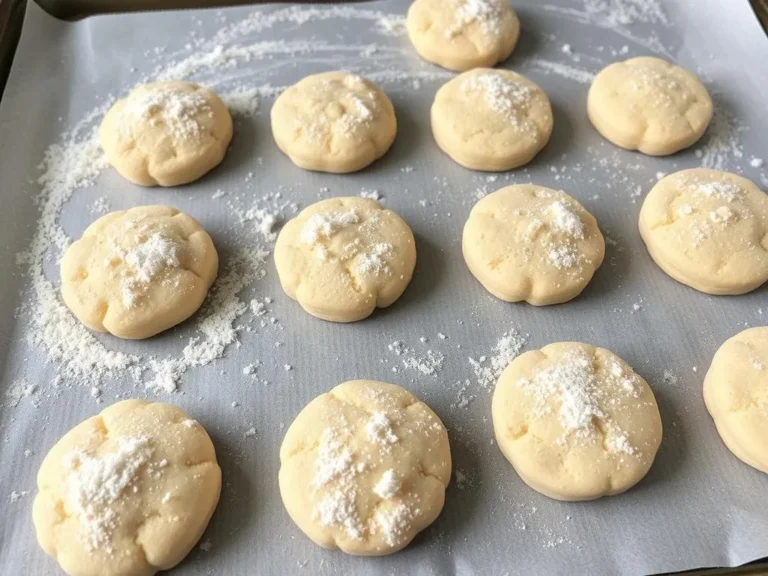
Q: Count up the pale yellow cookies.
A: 13